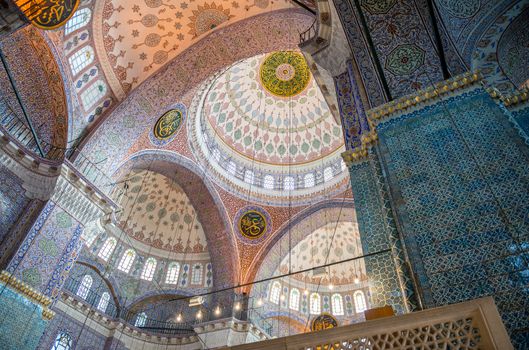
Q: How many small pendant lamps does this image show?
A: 9